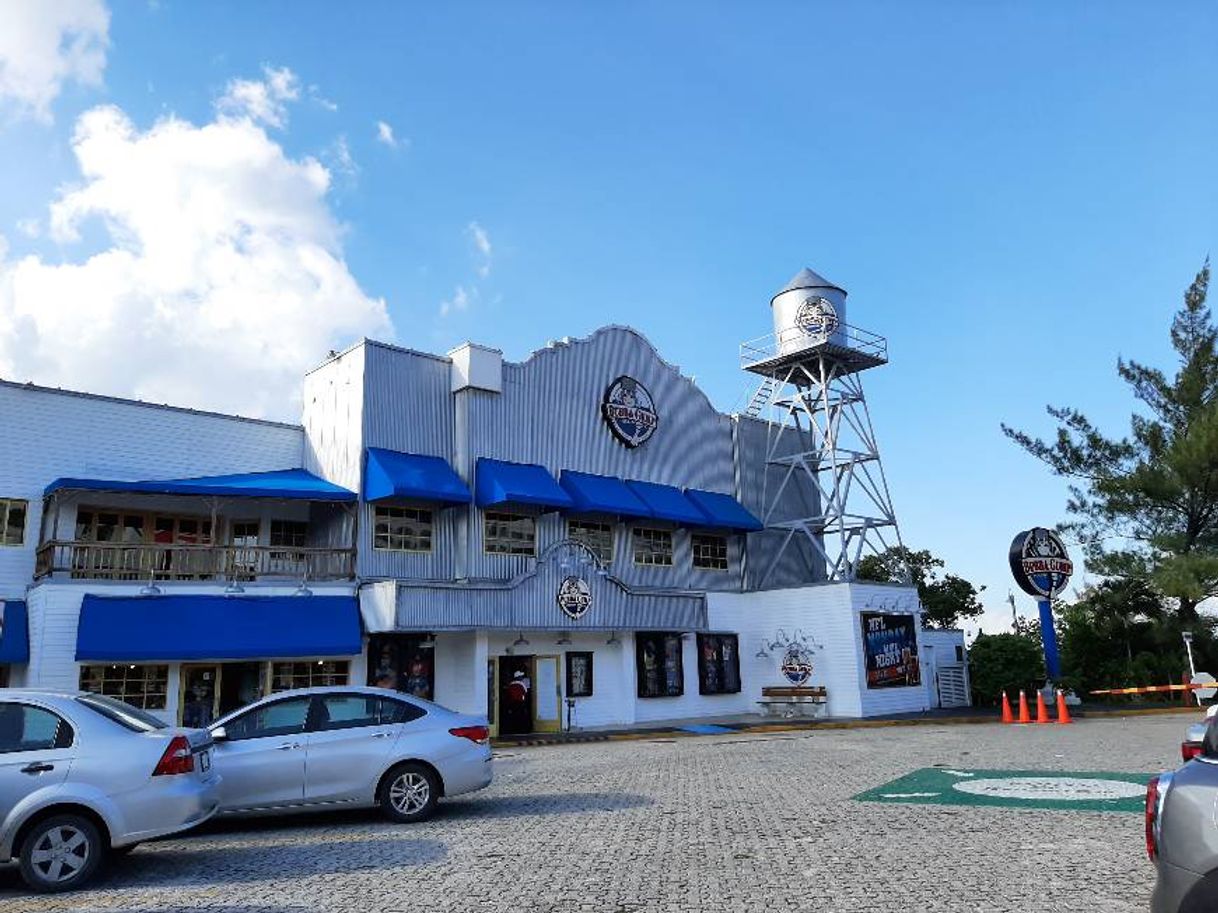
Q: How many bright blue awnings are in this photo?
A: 8